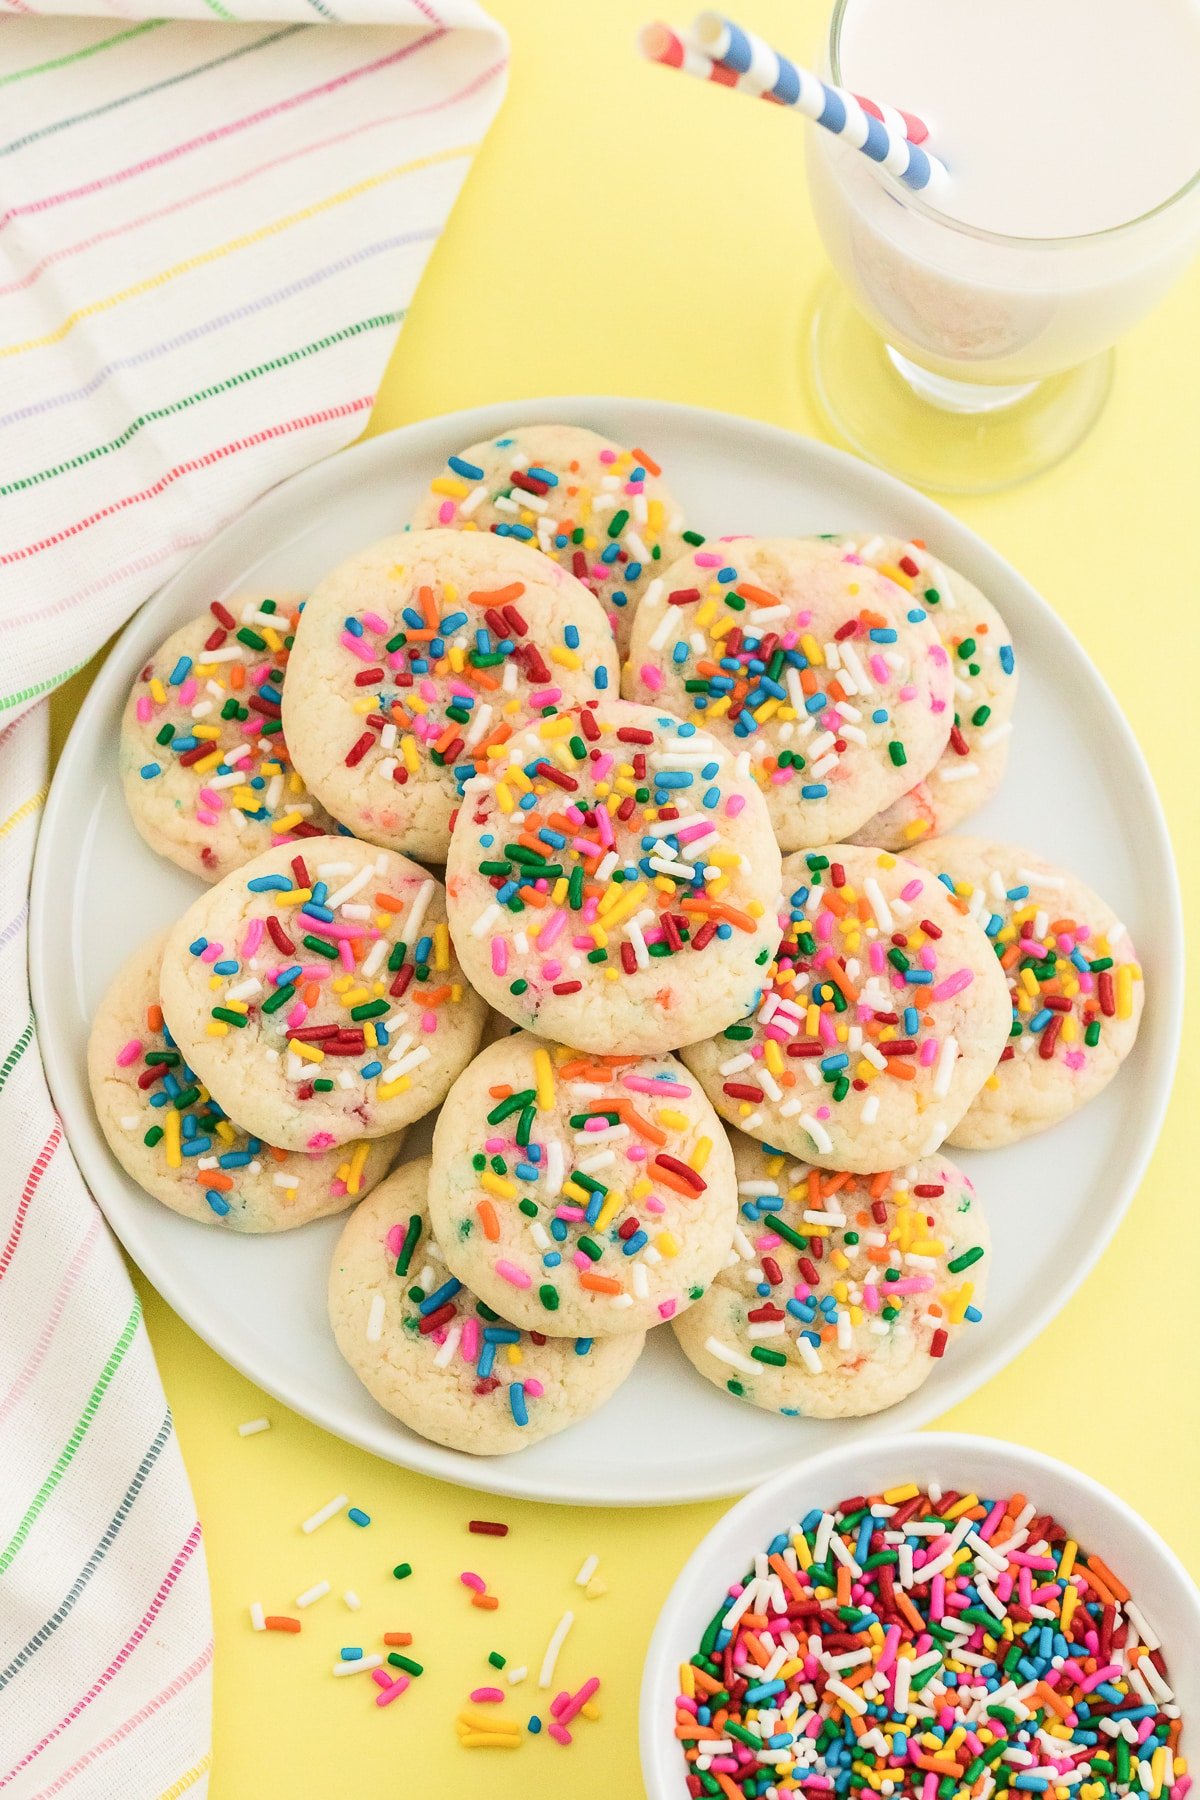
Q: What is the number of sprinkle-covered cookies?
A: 13